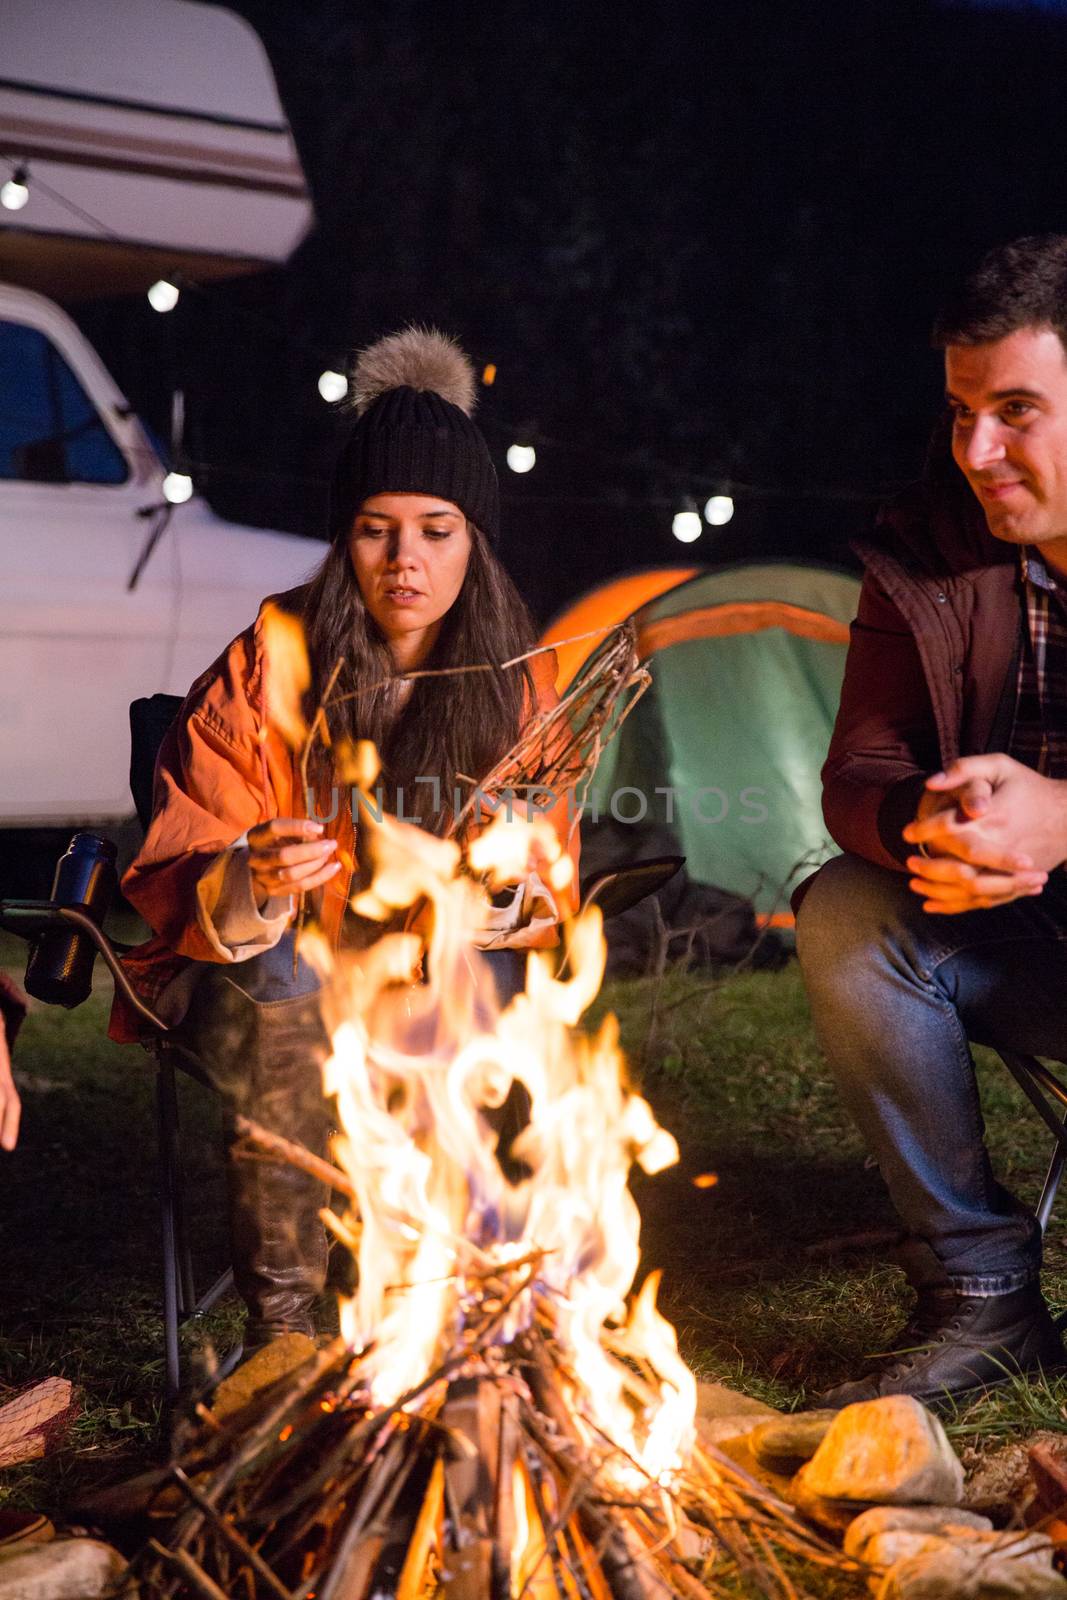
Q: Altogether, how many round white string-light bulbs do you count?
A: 7